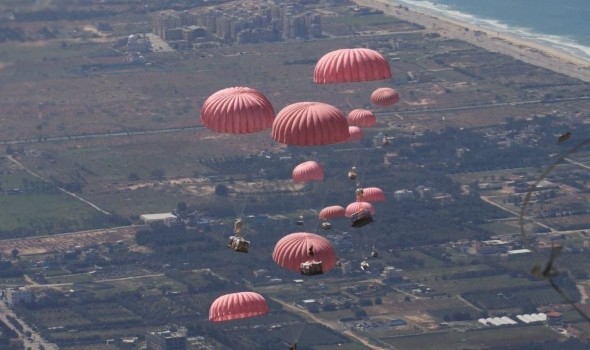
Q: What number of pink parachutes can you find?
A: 12